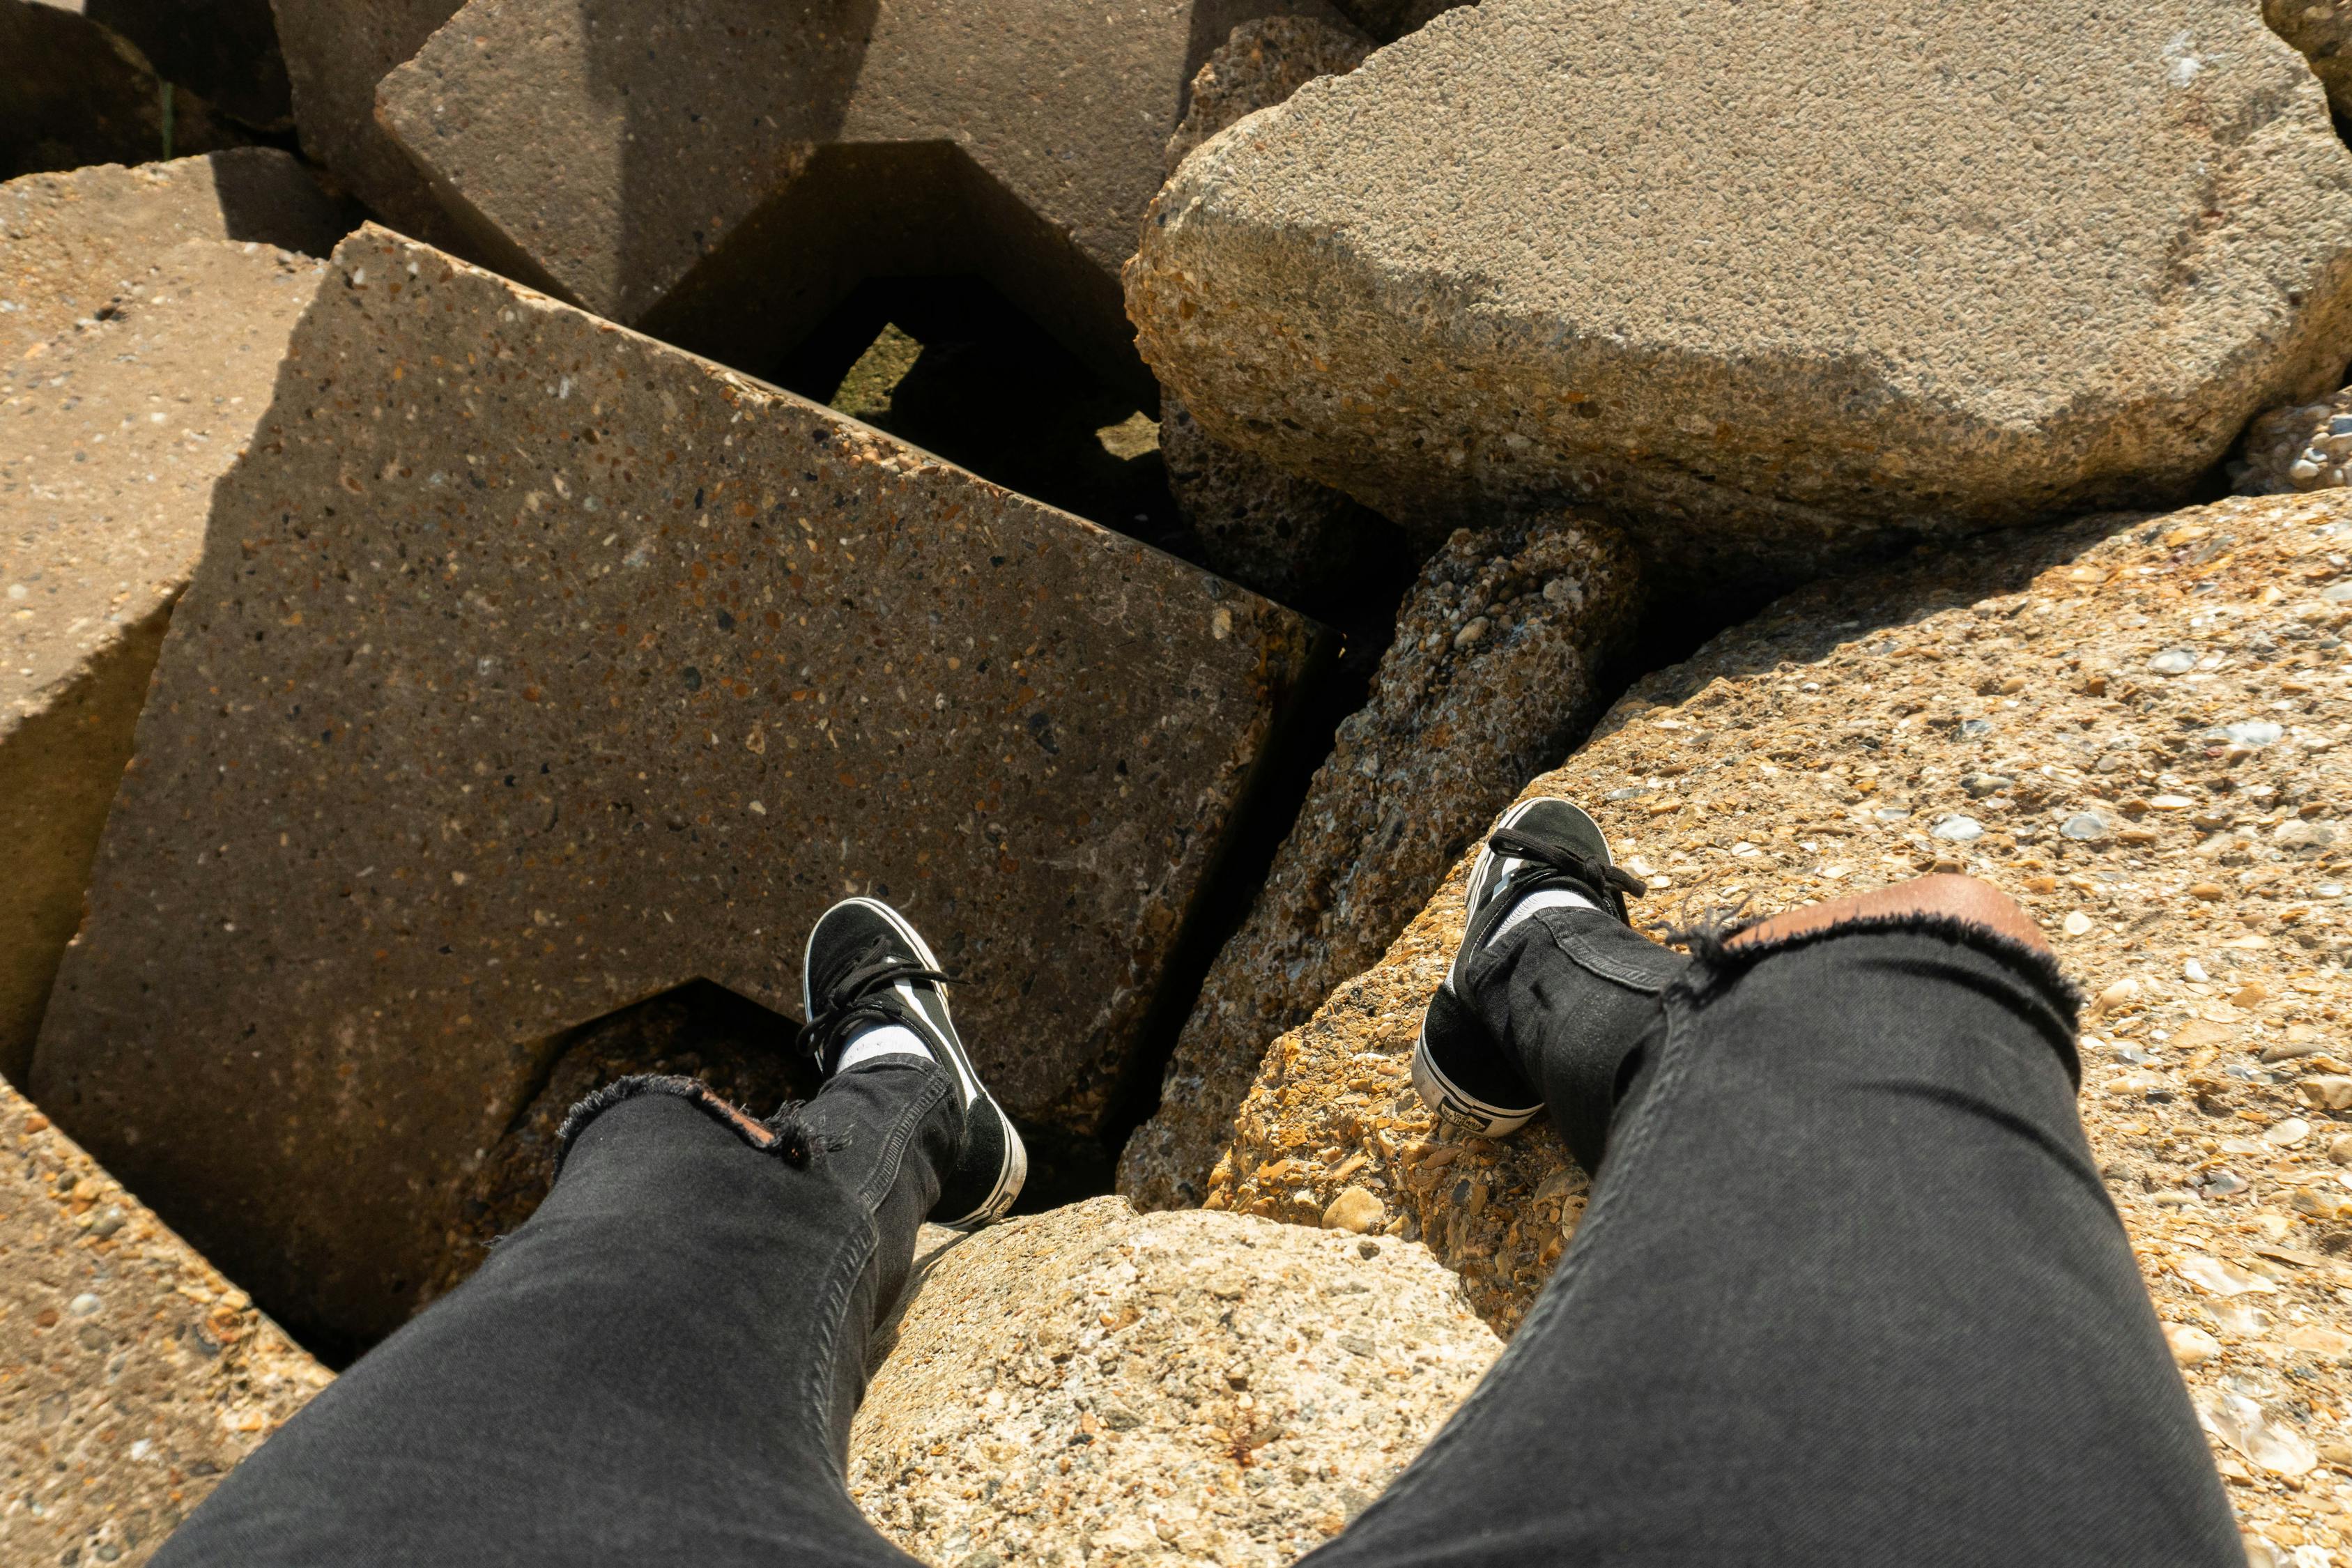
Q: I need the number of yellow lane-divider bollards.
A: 0